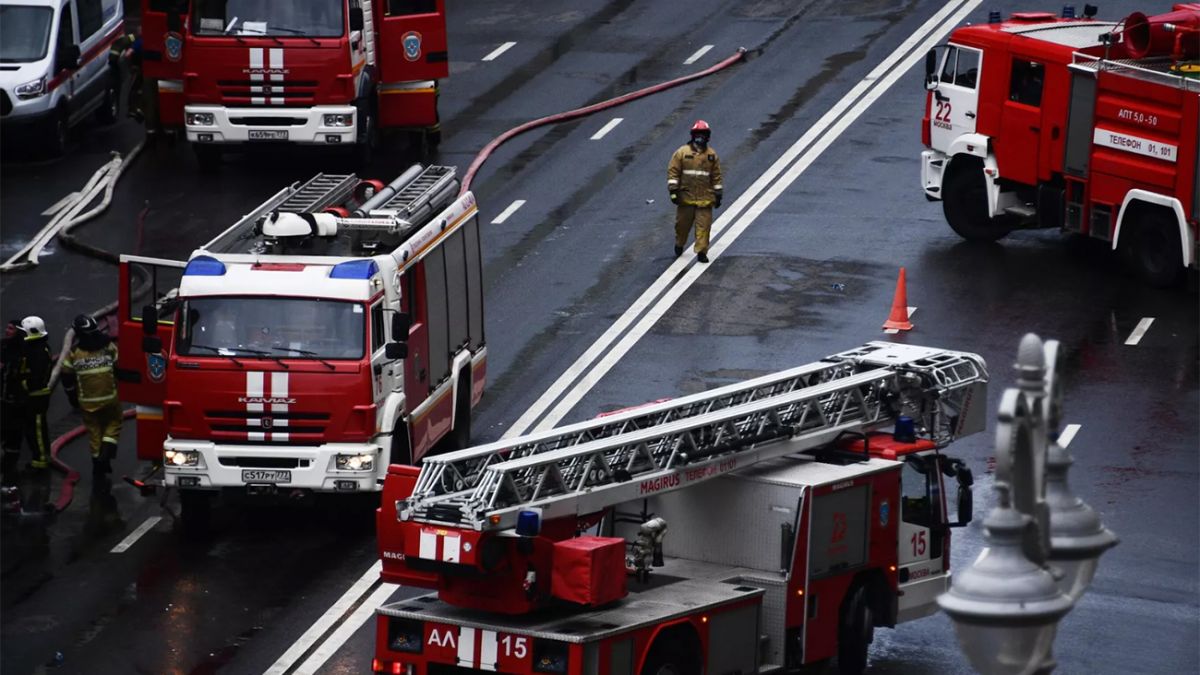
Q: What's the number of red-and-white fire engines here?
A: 4